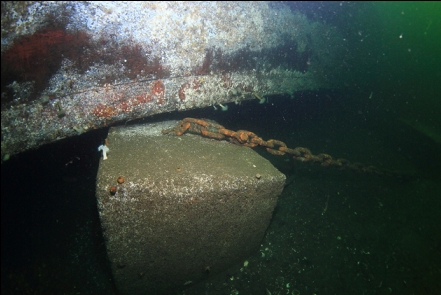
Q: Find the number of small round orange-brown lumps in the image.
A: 2